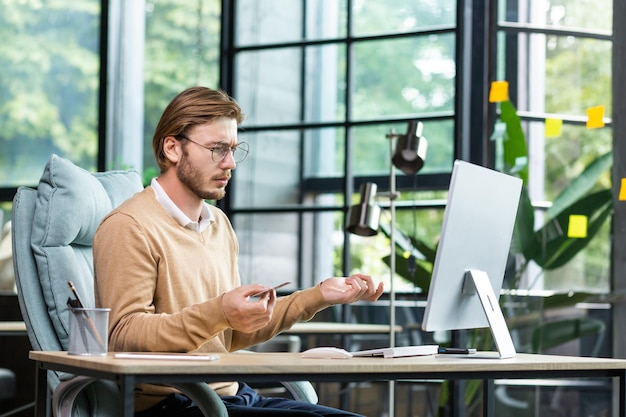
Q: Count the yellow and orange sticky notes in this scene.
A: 5